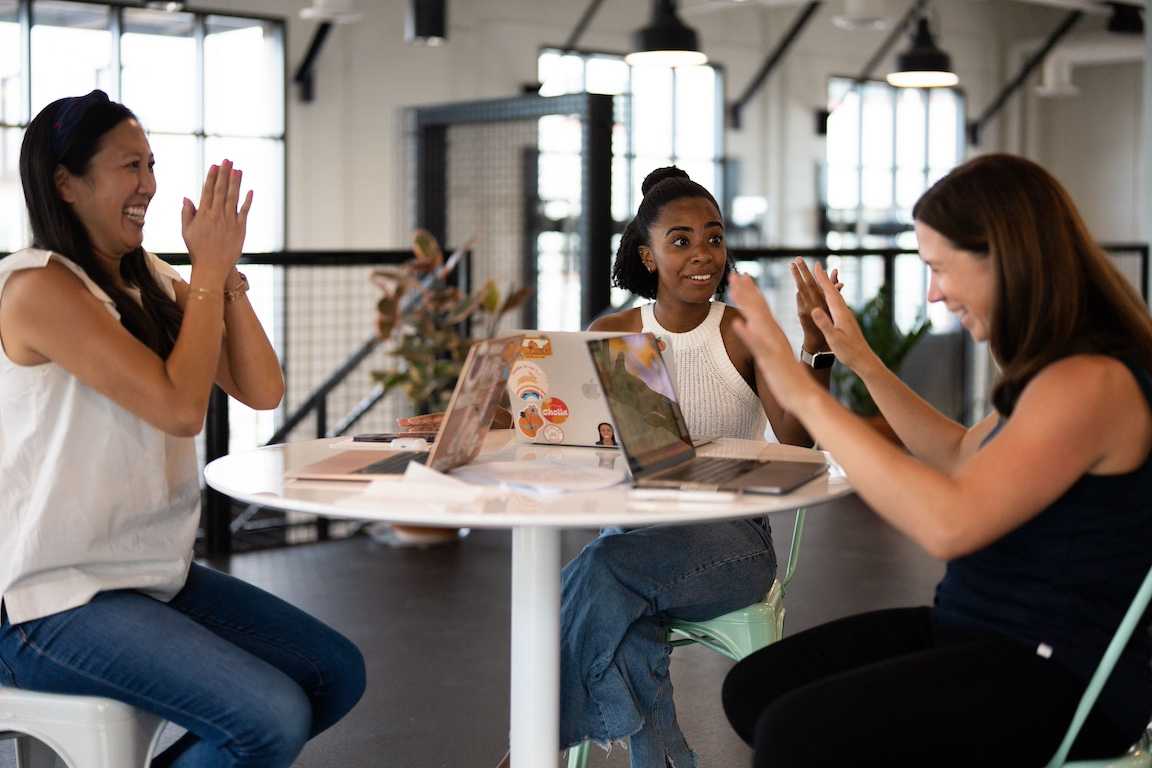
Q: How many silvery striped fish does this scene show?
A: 0